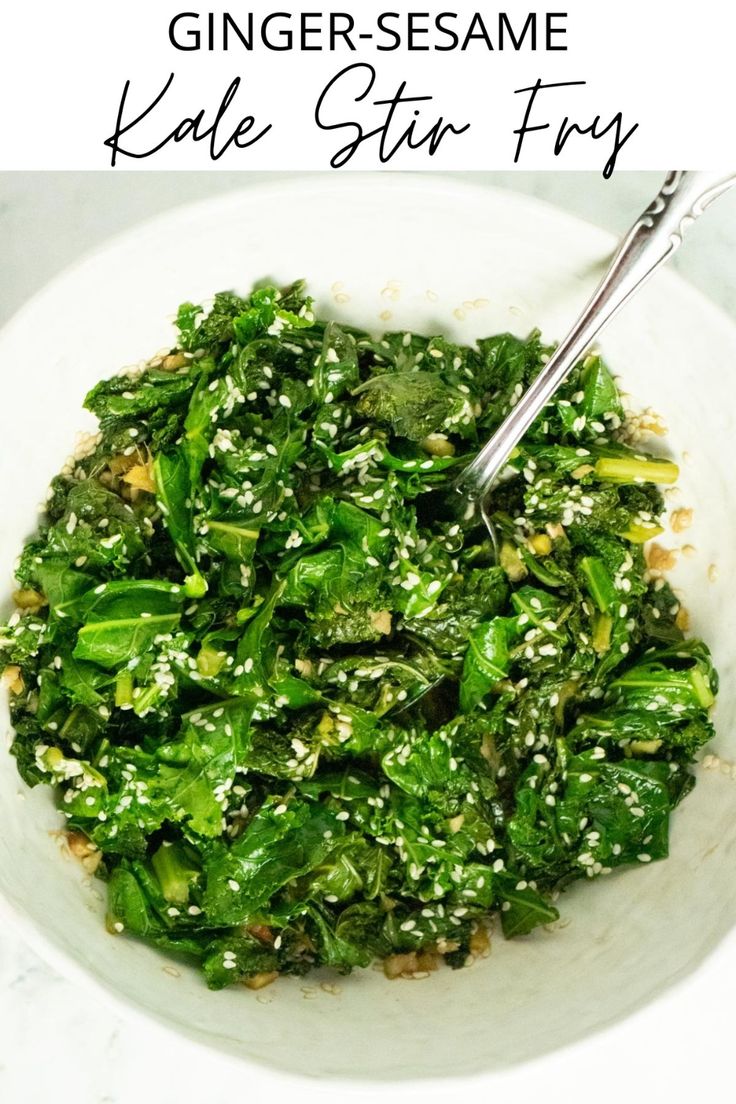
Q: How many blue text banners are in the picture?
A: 0